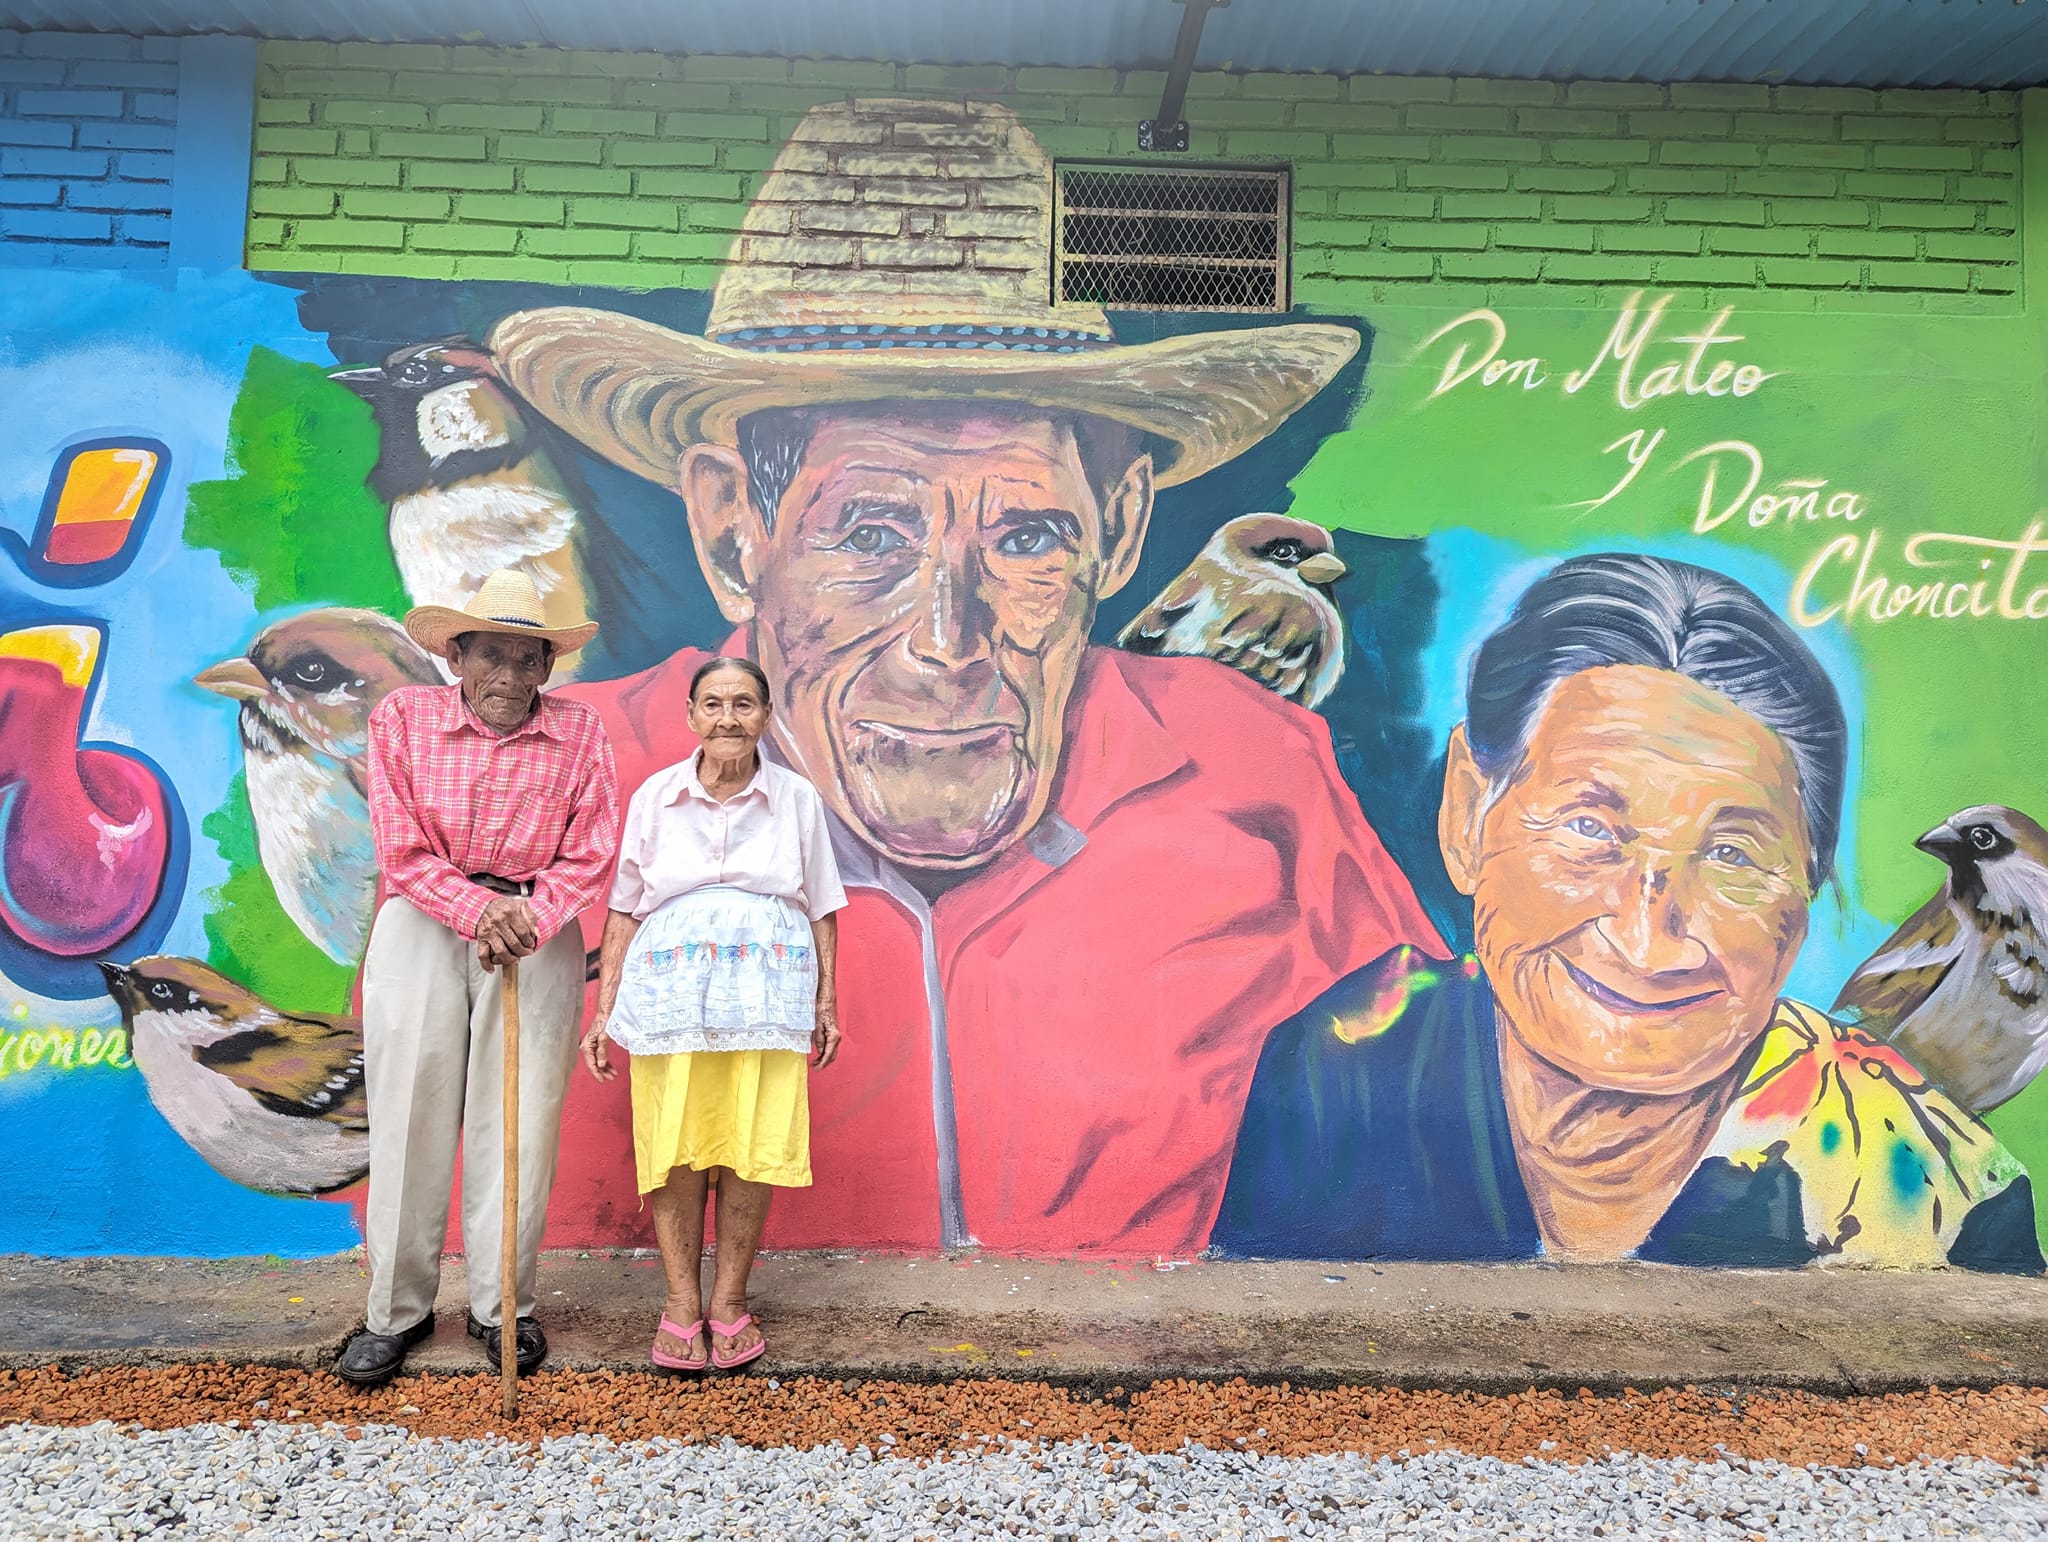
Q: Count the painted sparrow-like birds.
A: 5